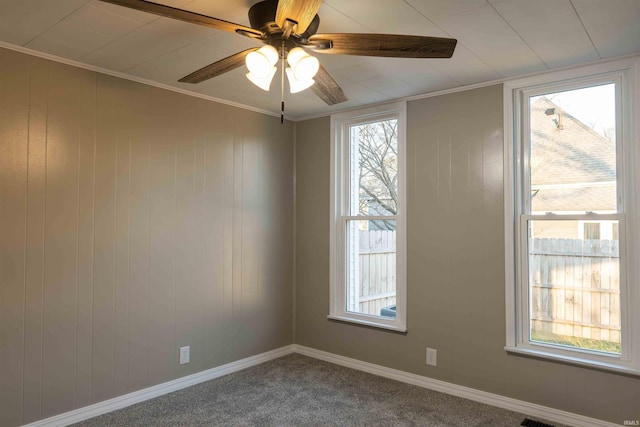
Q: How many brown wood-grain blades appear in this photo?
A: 5